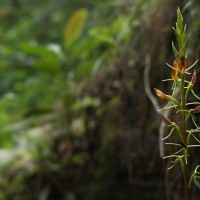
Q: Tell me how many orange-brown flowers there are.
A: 6